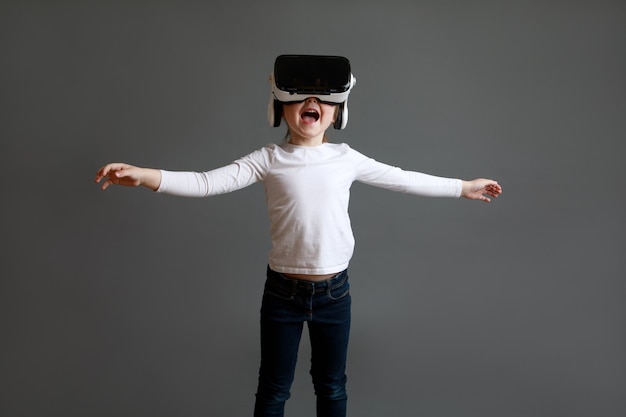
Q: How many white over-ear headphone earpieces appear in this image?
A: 2